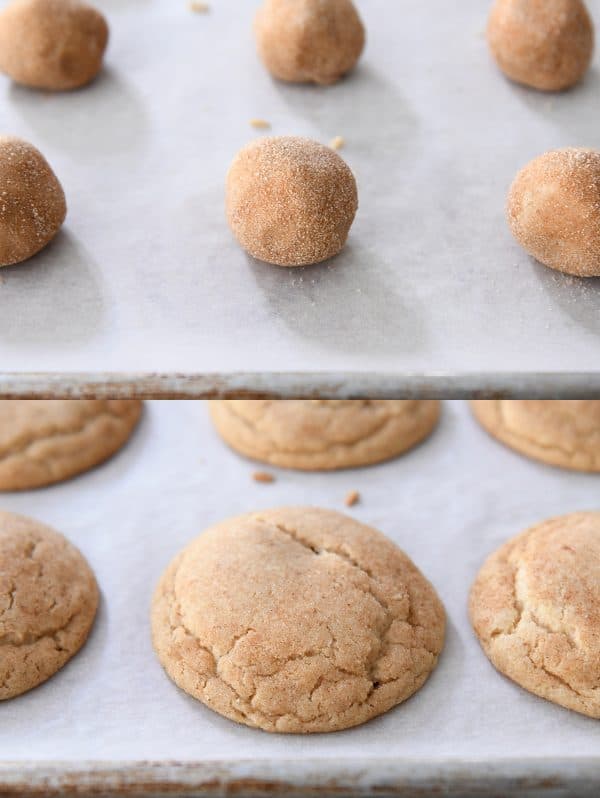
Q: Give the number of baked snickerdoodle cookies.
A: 6